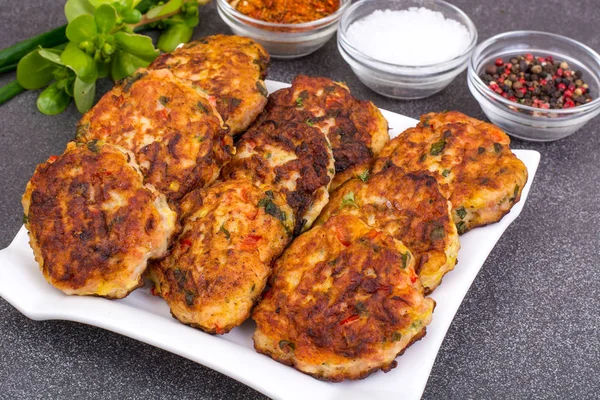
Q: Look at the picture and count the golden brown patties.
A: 9